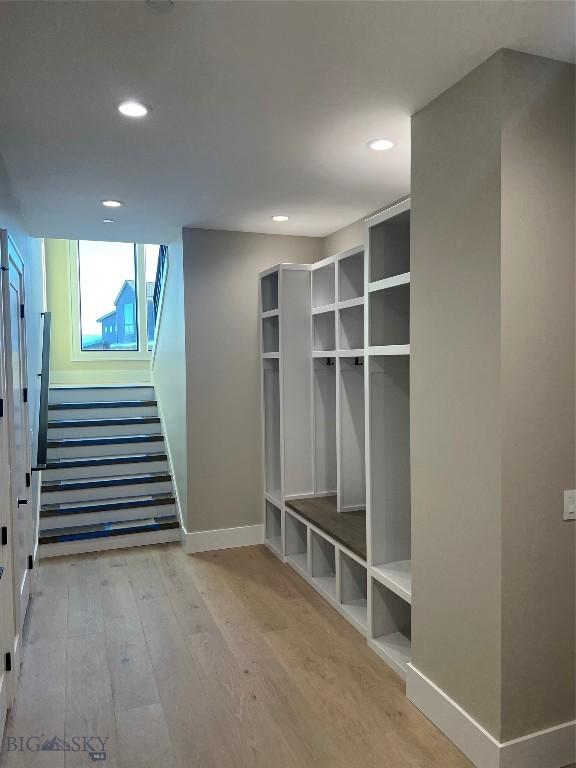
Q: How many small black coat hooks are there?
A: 2